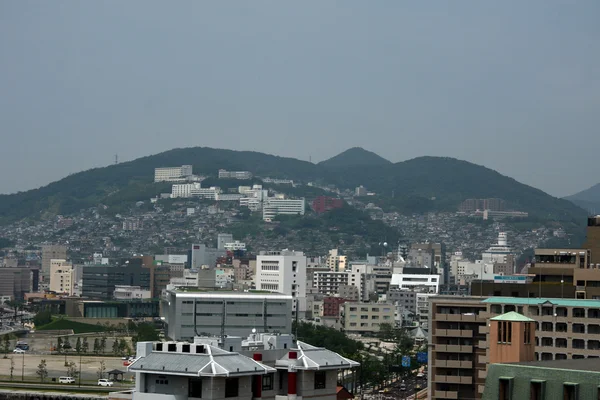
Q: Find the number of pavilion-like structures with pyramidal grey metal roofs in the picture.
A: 2